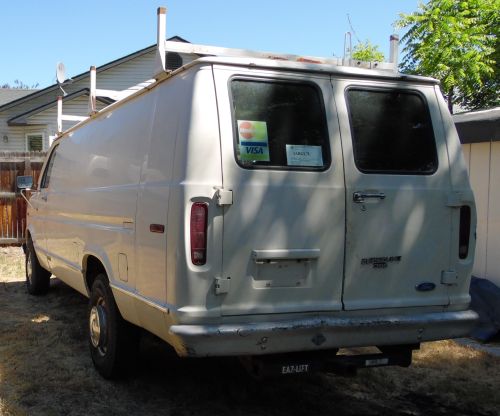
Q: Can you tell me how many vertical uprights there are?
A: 4